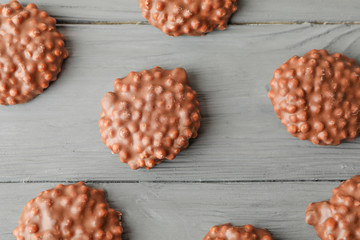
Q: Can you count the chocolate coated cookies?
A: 7